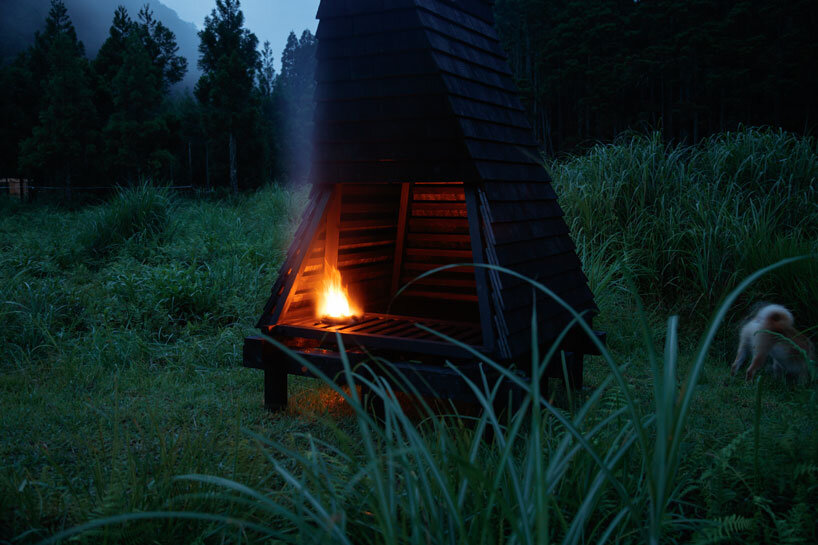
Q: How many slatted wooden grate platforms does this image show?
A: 1